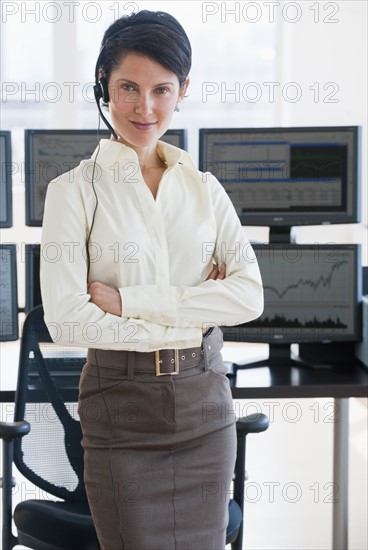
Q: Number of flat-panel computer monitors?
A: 6